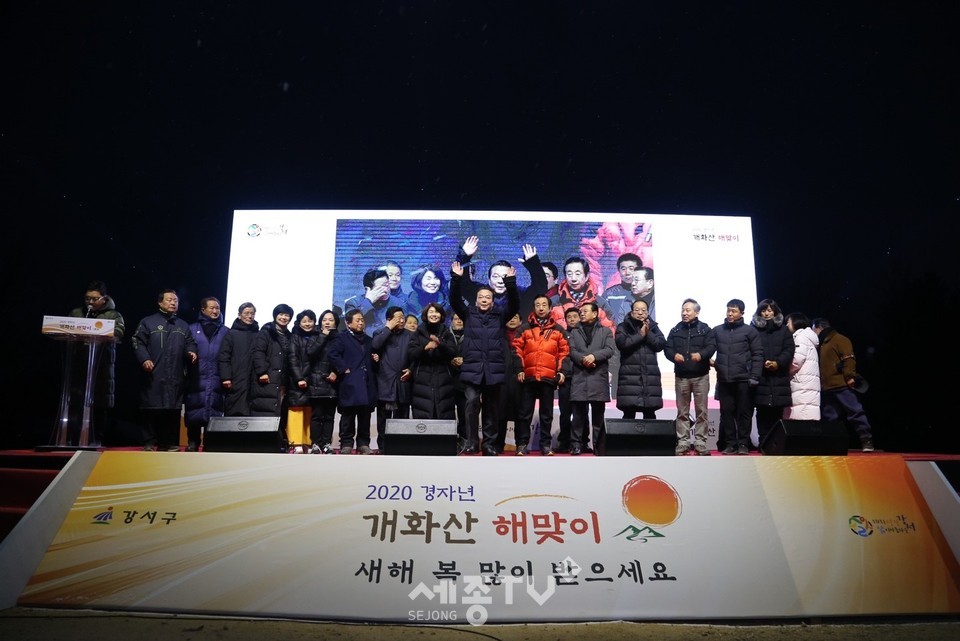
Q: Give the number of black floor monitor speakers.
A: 4